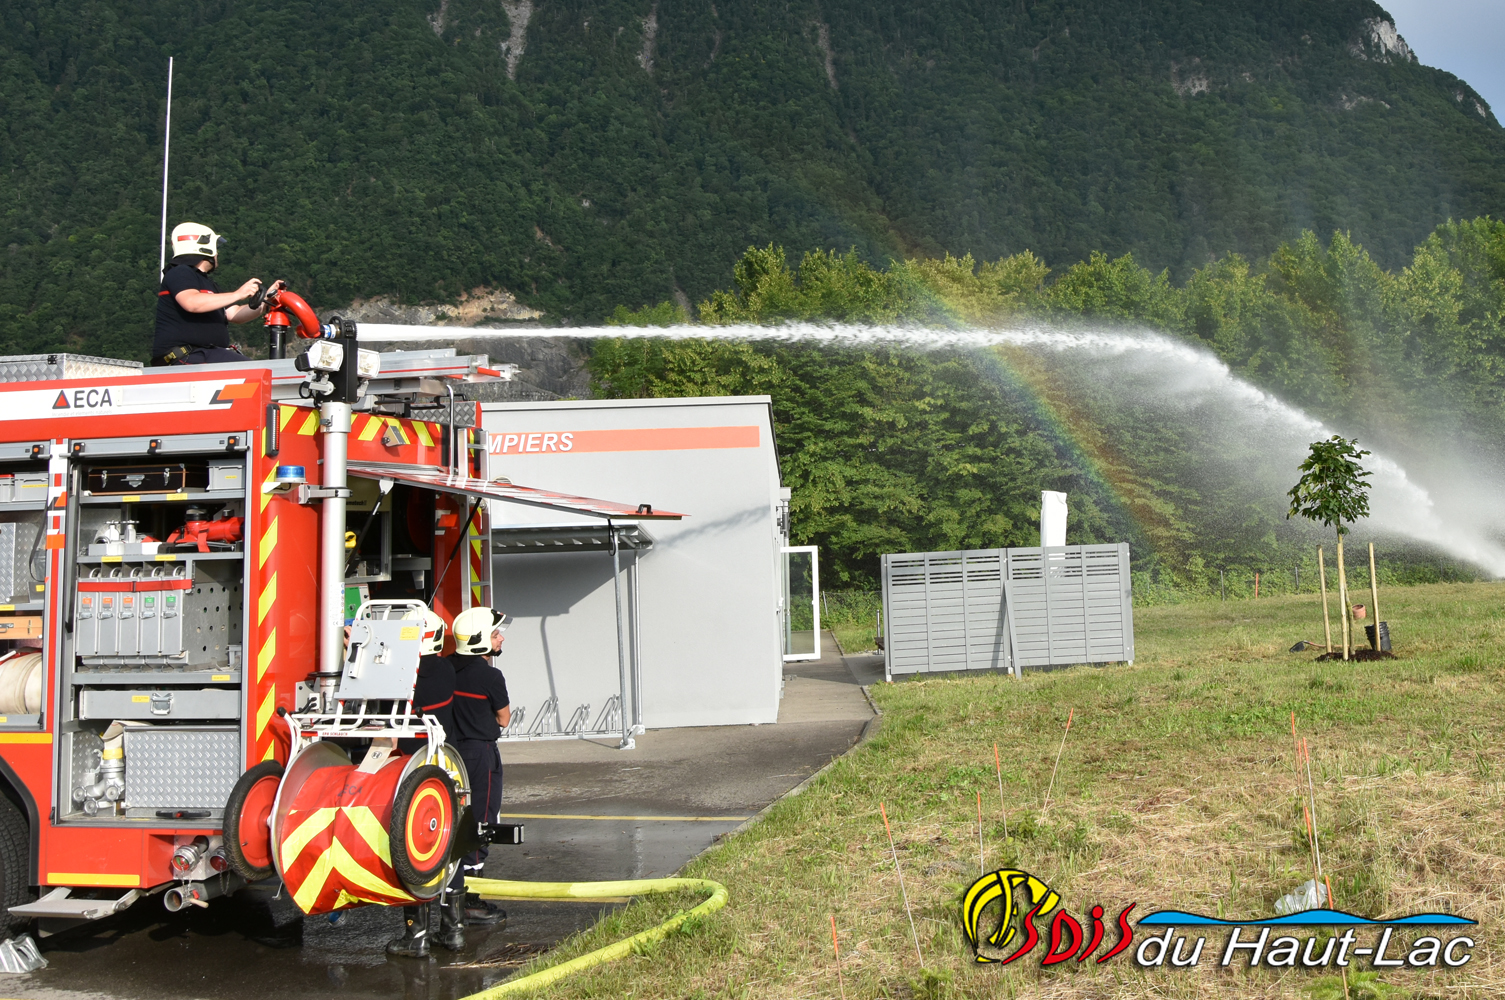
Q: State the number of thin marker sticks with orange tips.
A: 10